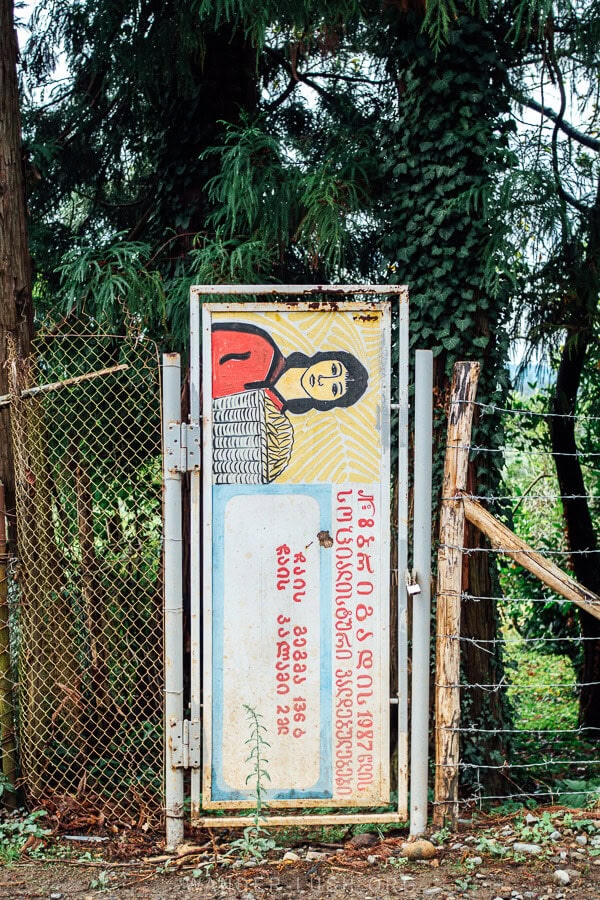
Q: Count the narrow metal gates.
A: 1